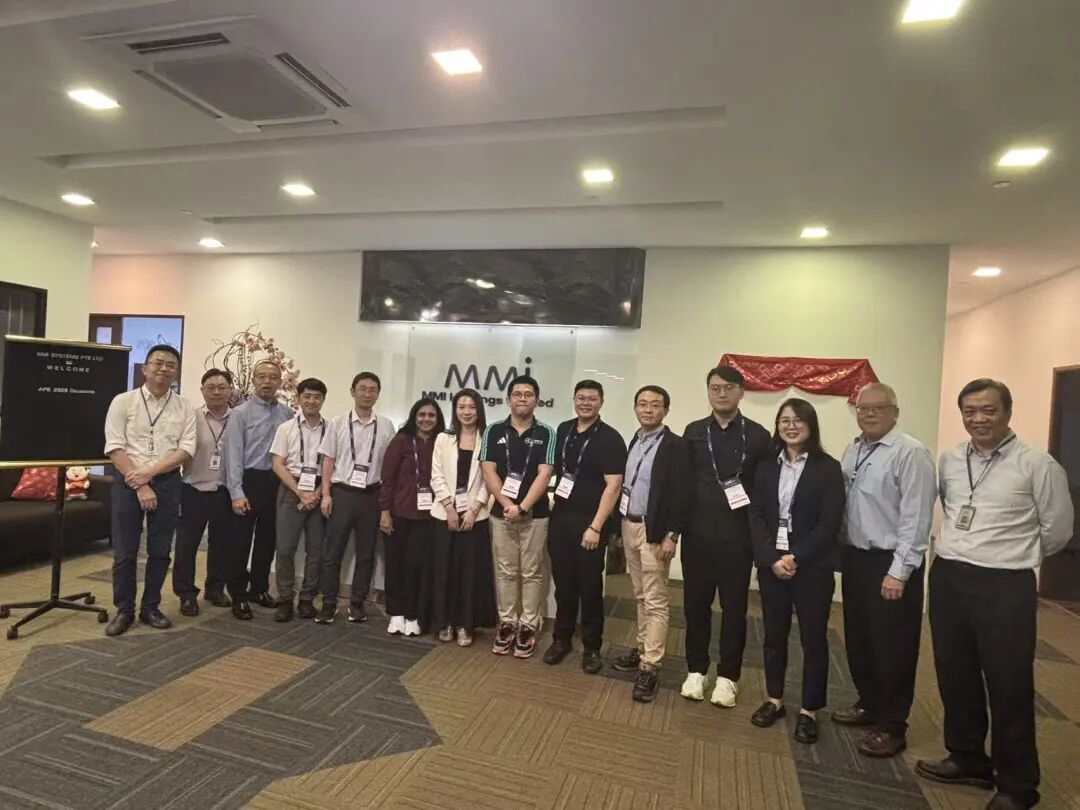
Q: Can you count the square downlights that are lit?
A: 10